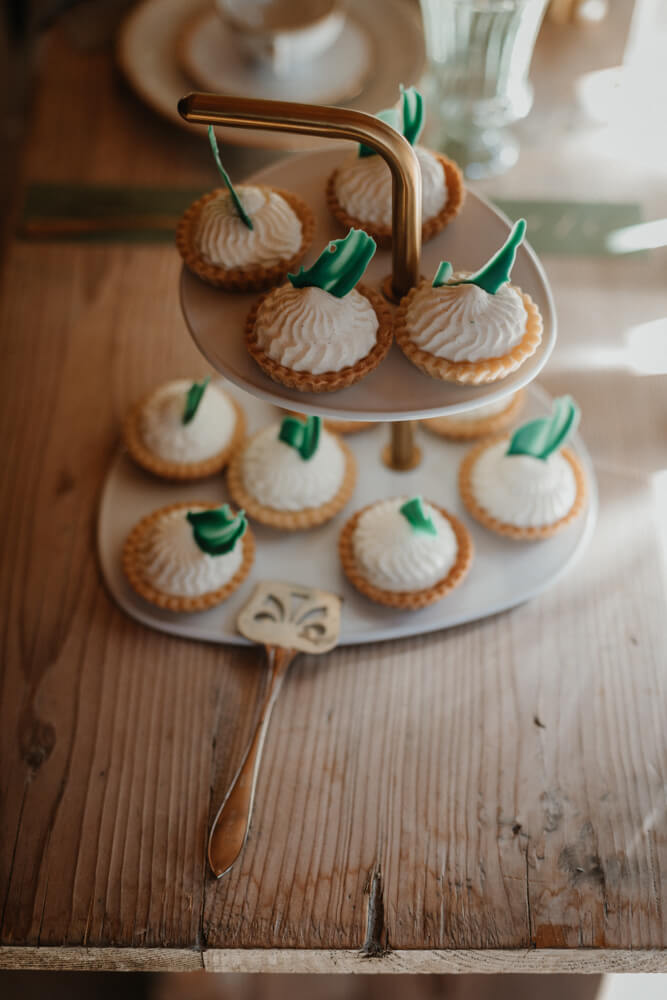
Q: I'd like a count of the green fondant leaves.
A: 9